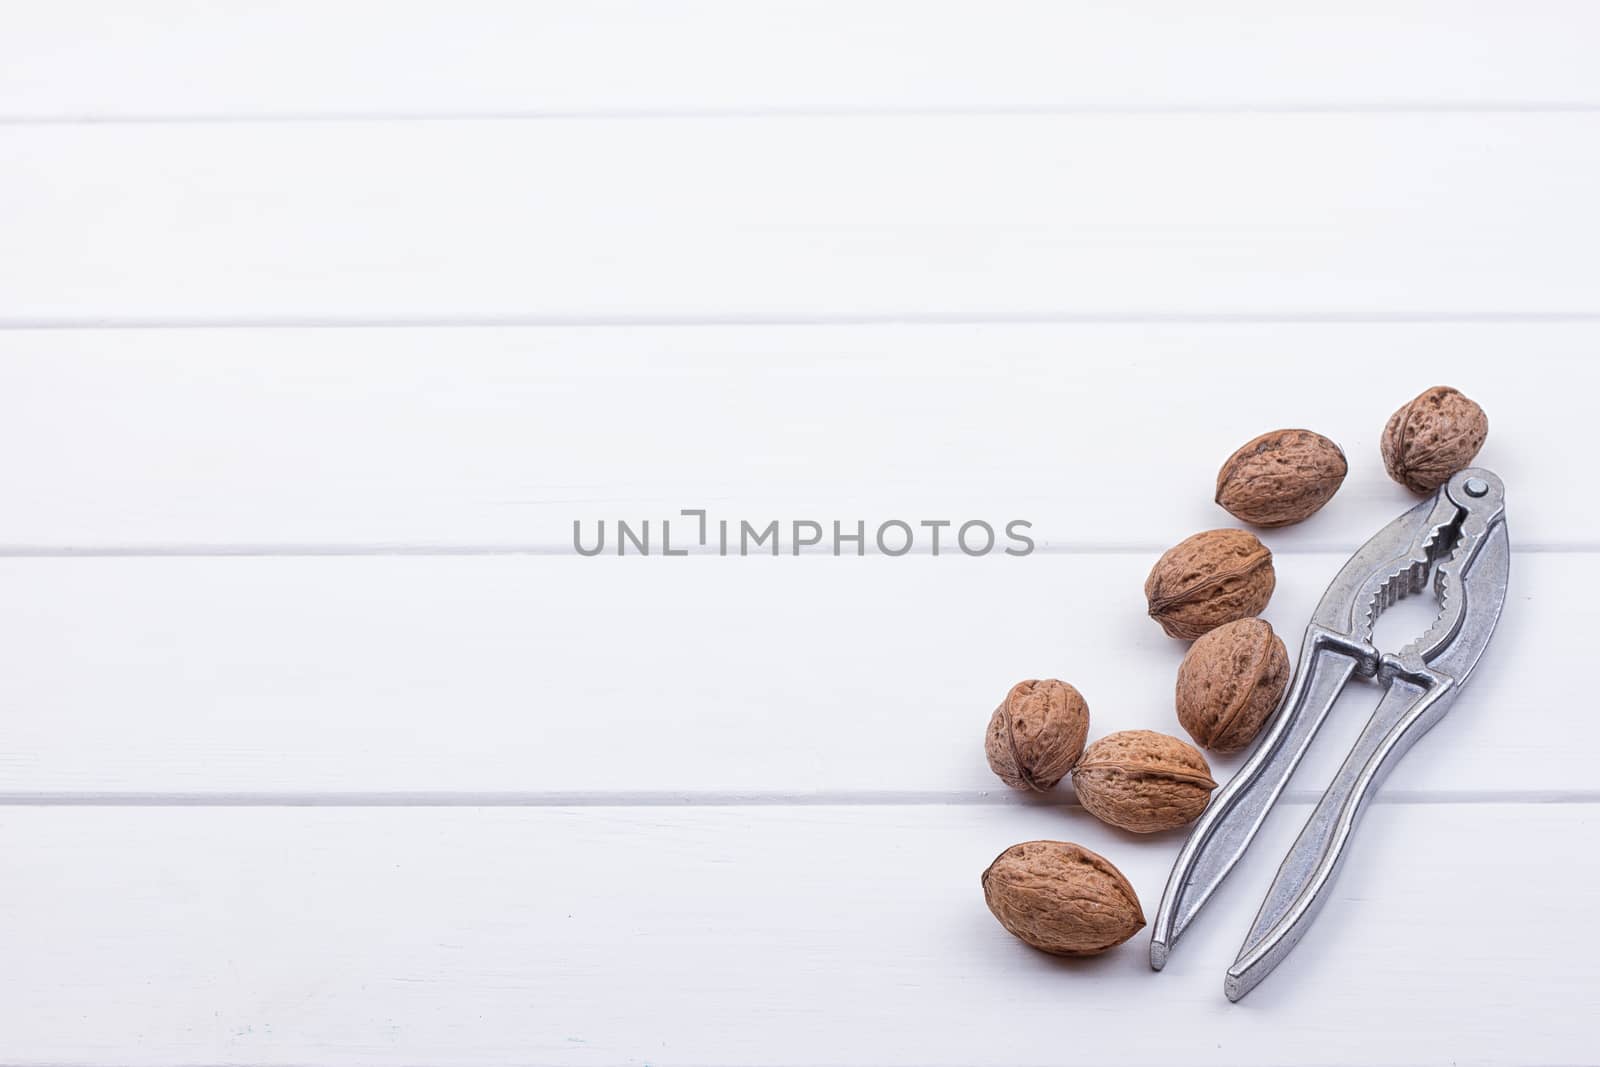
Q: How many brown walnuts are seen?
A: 7